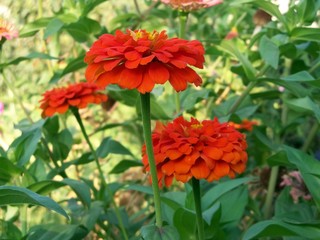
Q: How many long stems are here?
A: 3